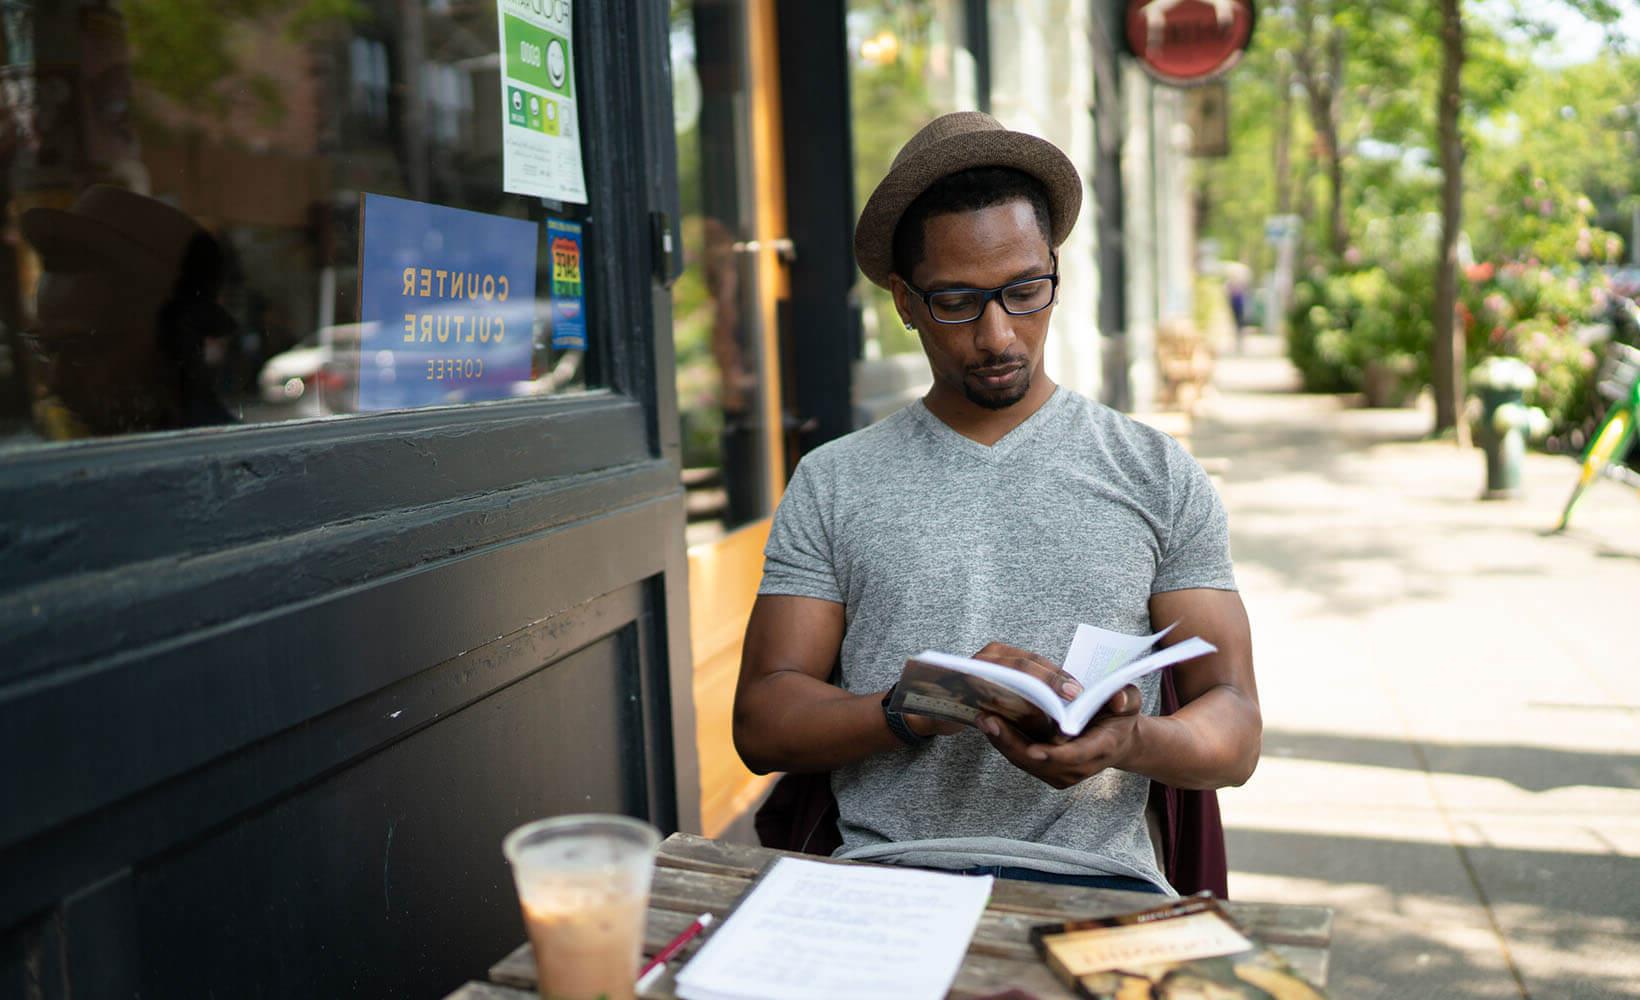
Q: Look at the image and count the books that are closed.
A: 1